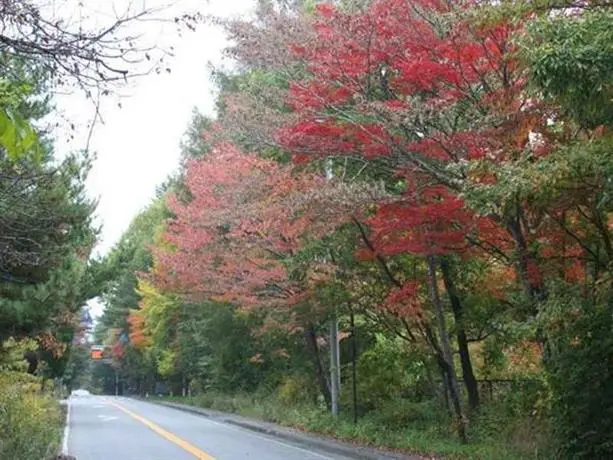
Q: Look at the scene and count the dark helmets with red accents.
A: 0